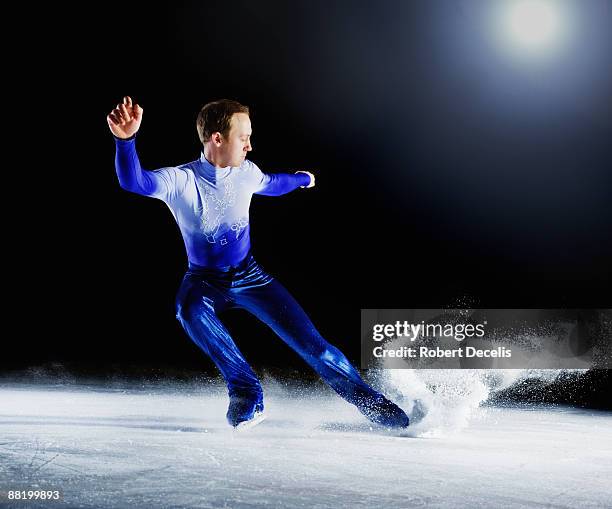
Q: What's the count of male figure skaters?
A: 1